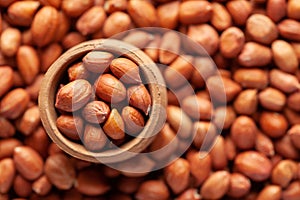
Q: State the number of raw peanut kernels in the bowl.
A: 11